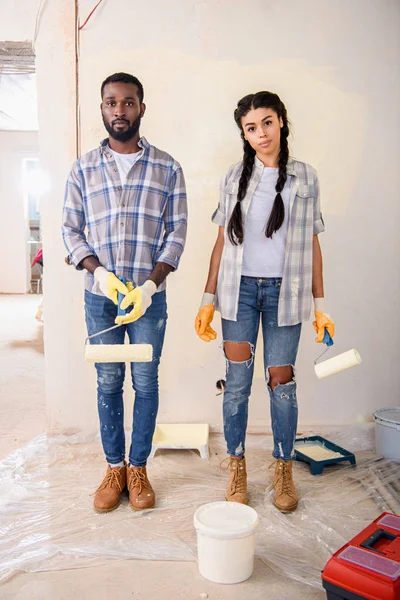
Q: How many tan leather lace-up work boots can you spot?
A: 4